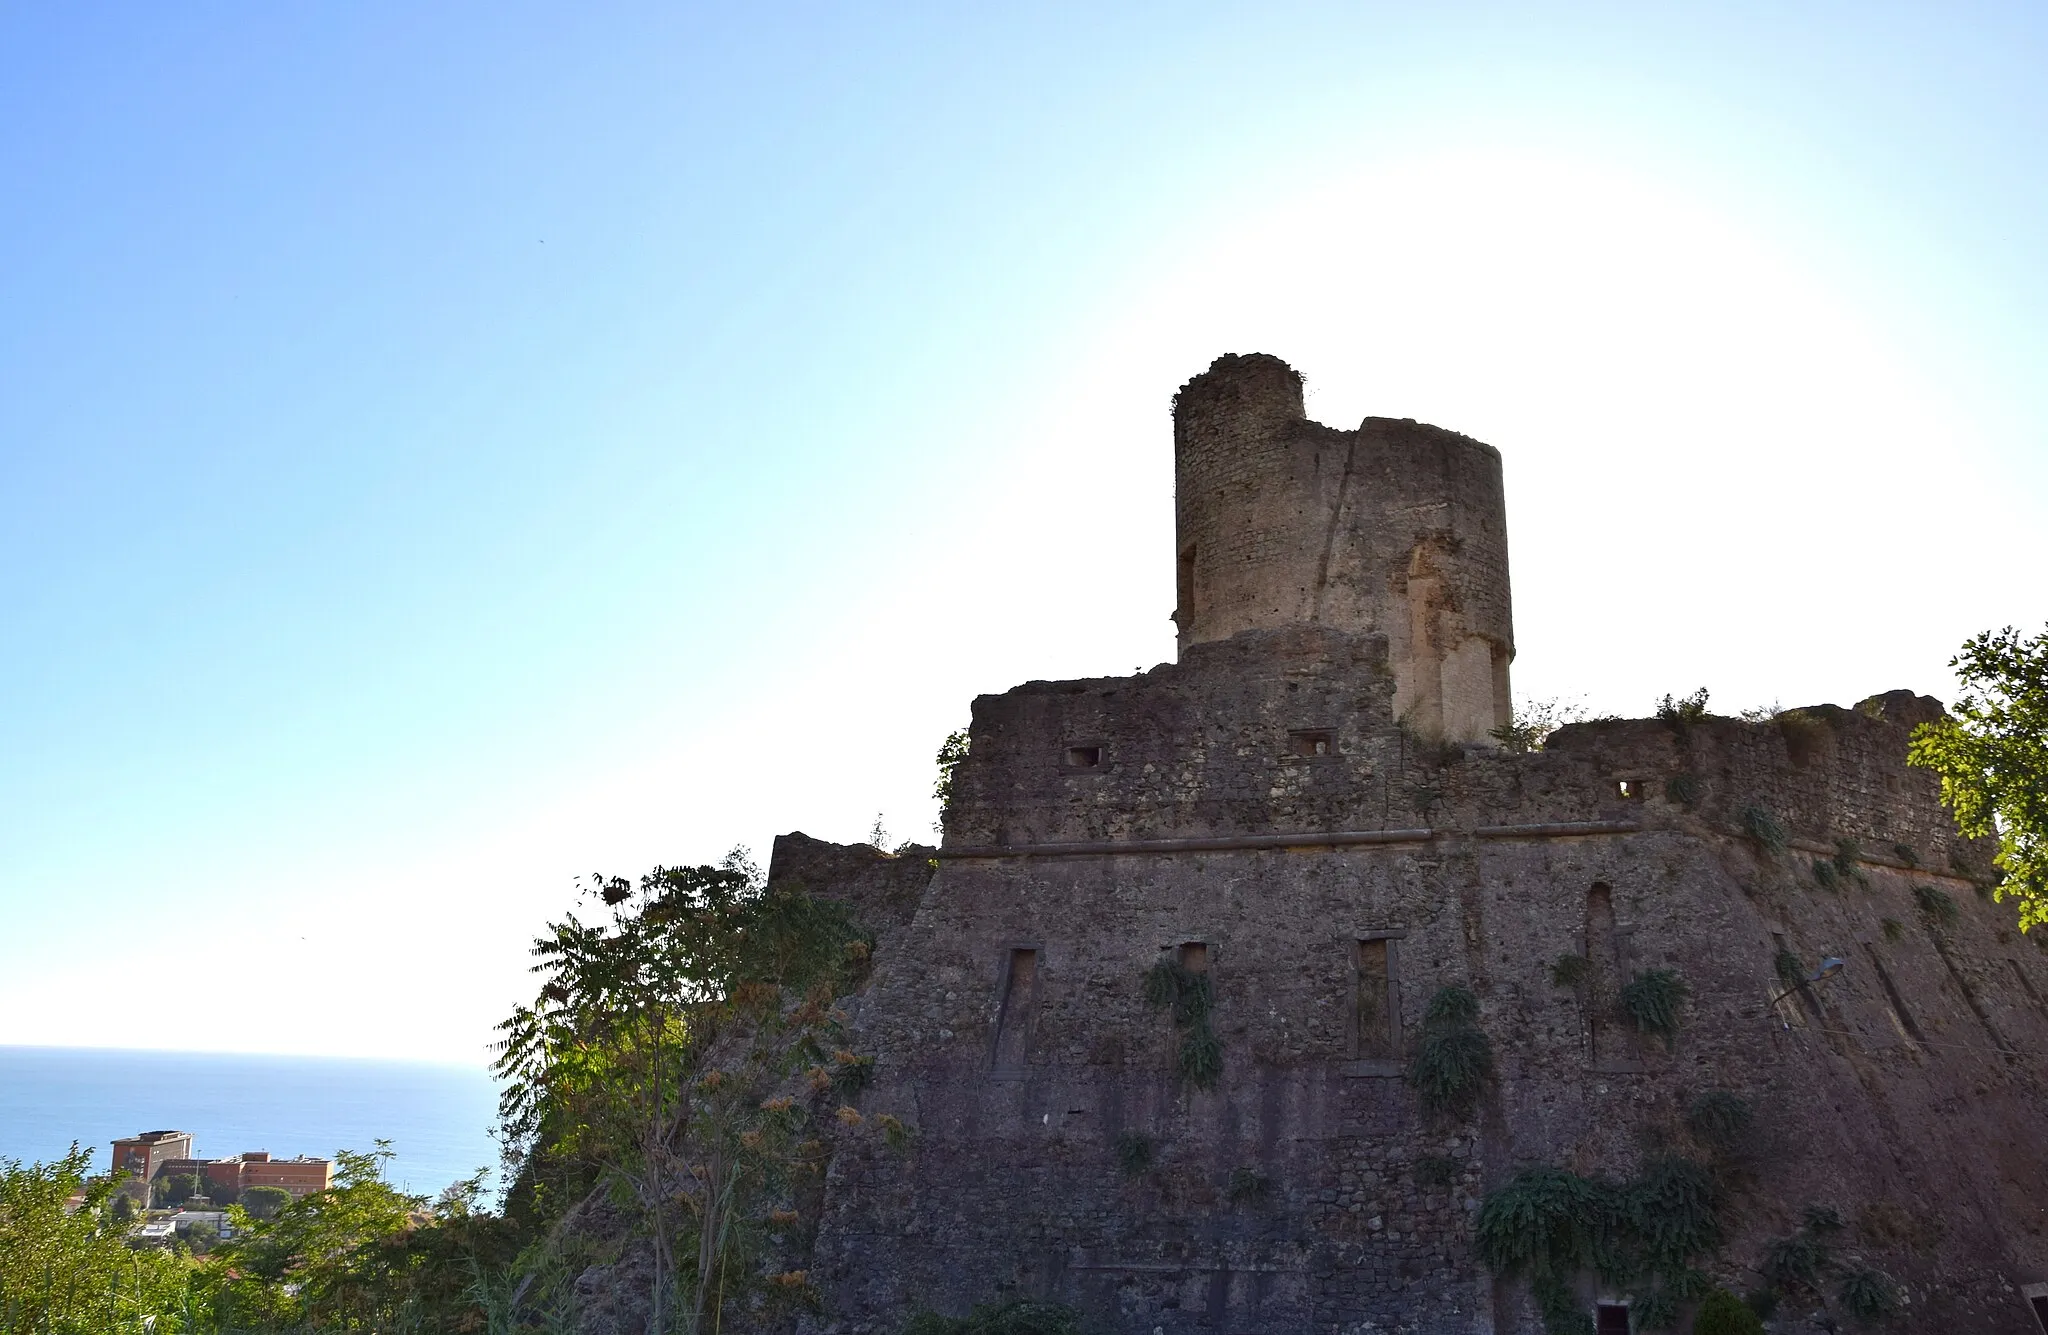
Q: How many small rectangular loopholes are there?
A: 3